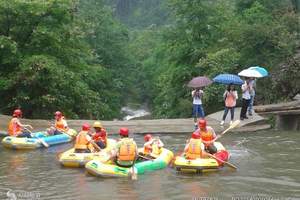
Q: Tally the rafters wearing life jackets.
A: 8